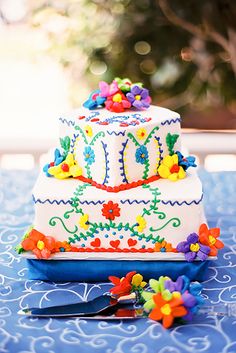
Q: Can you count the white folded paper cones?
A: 0